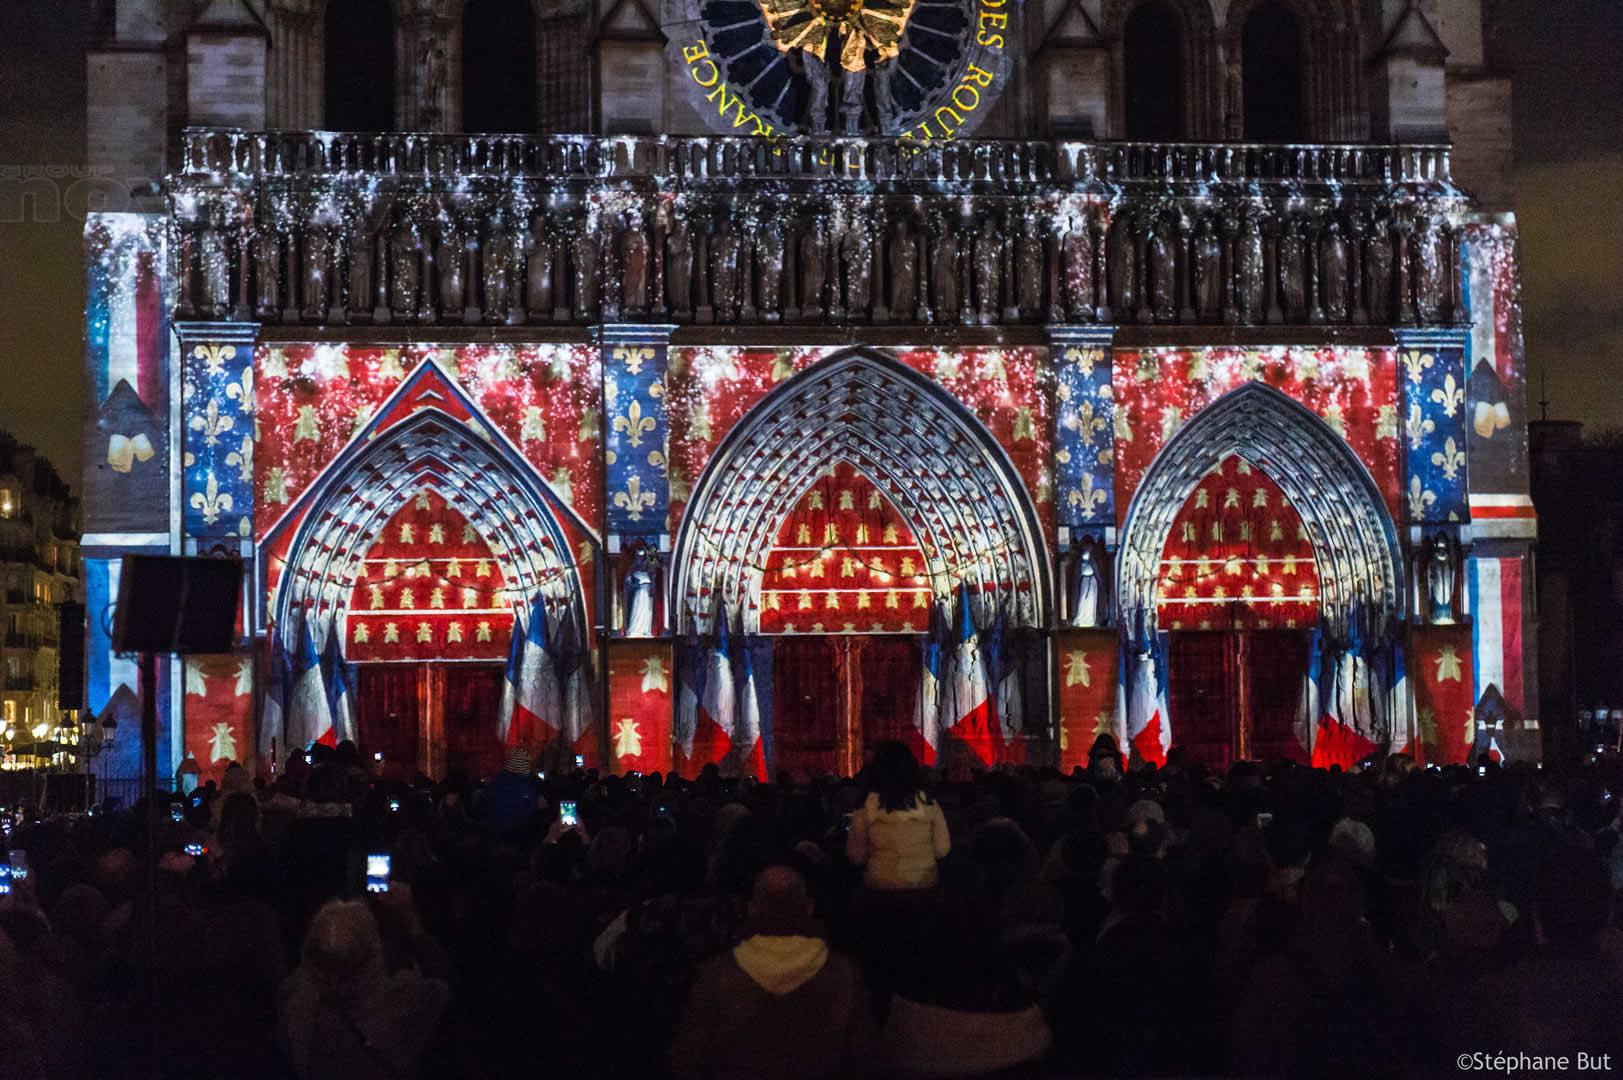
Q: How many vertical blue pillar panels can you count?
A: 4